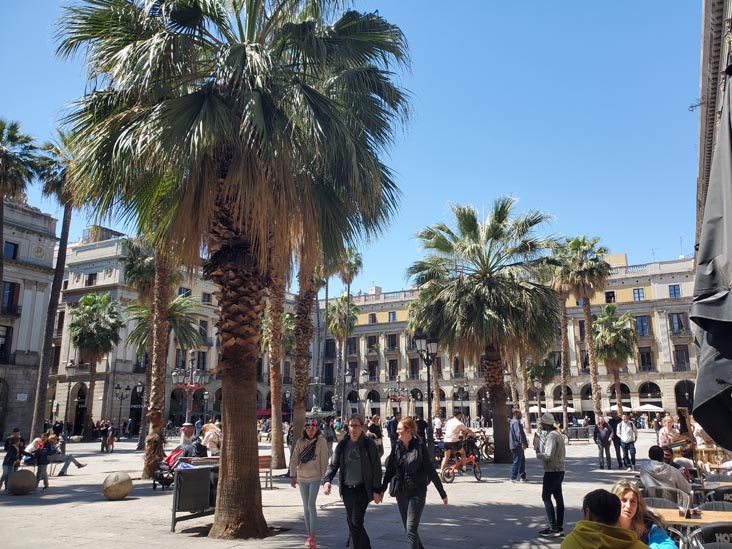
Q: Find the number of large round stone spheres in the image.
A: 2